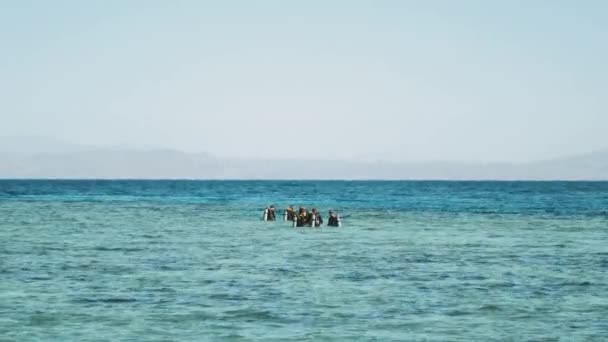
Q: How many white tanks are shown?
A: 5